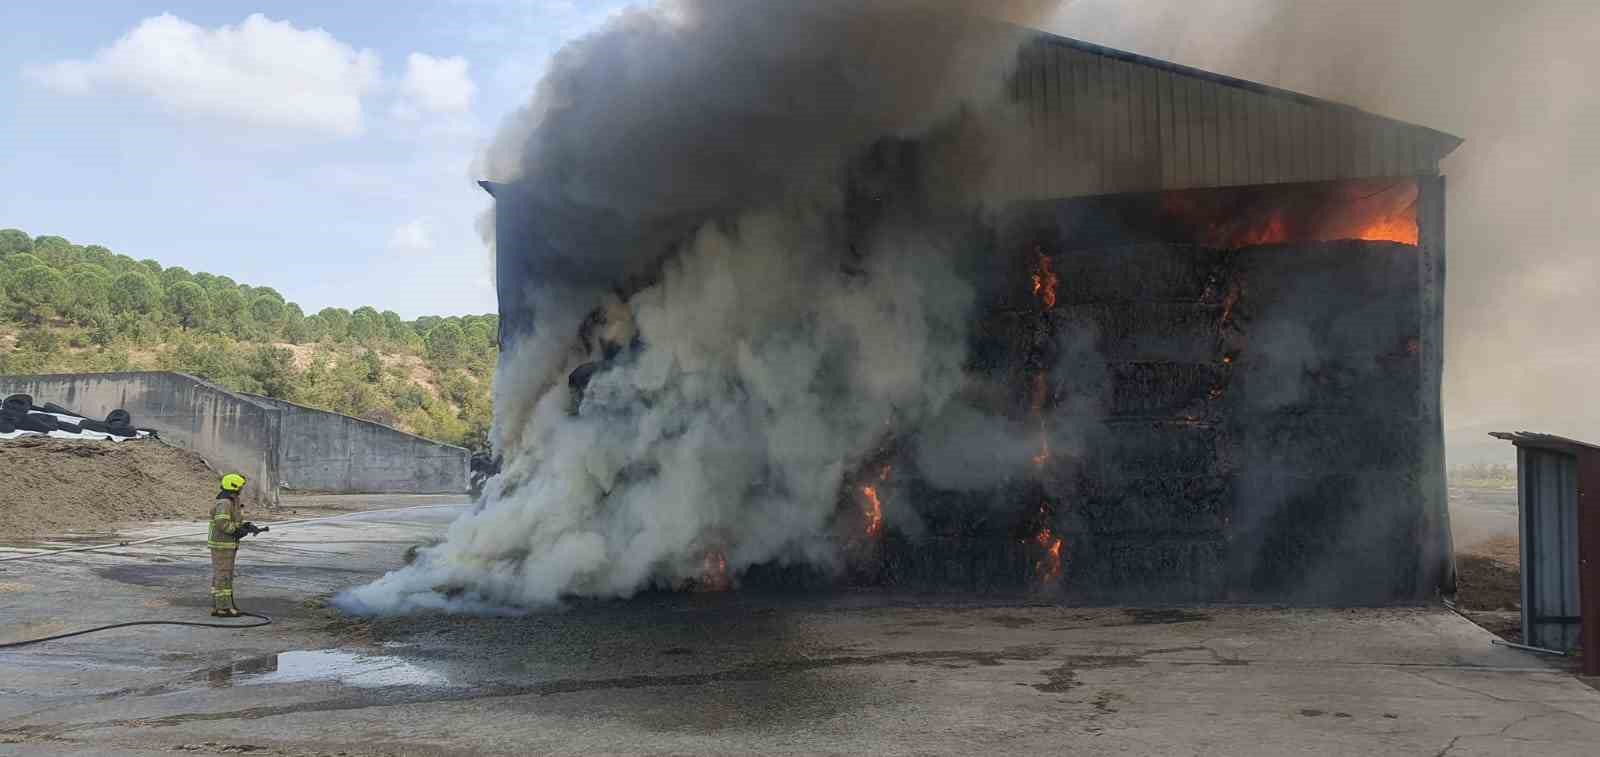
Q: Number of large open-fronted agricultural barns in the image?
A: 1